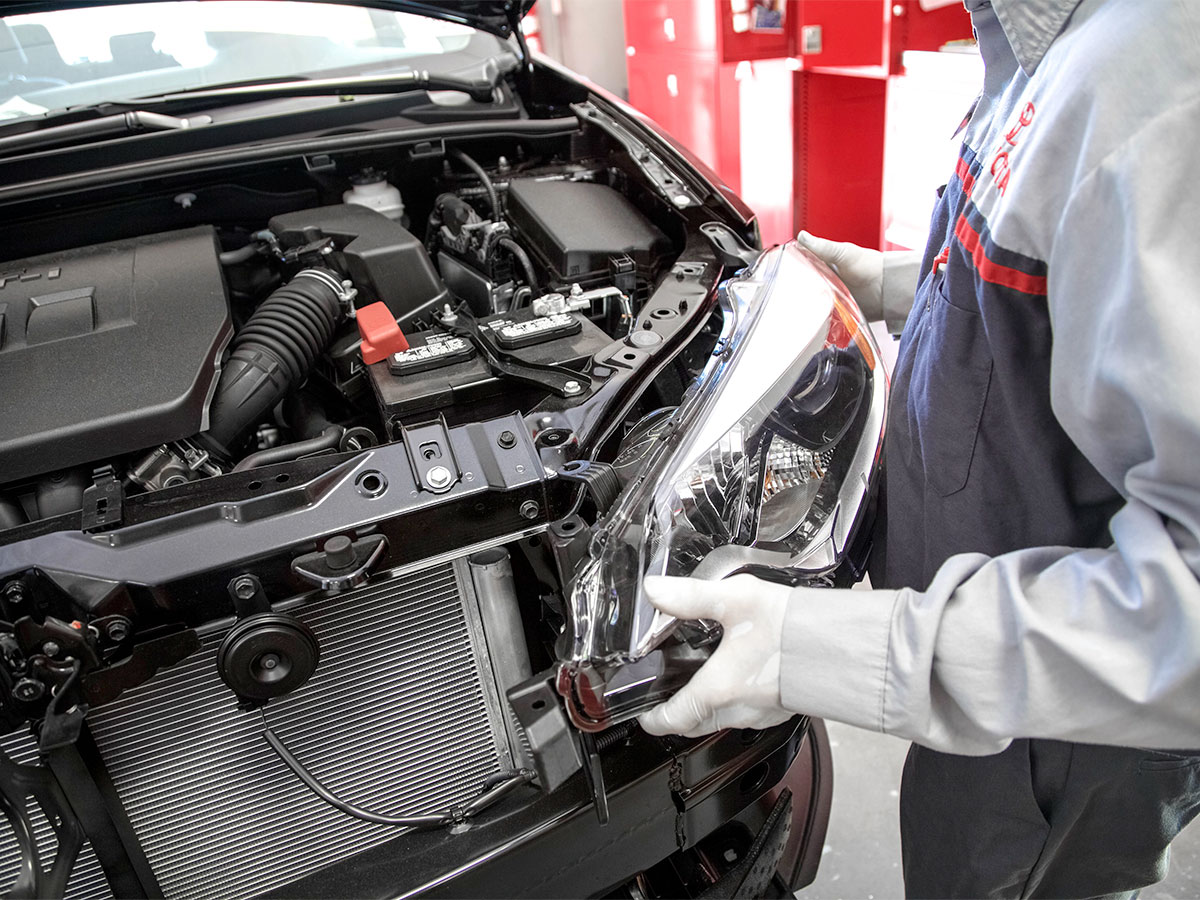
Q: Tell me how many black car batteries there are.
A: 1